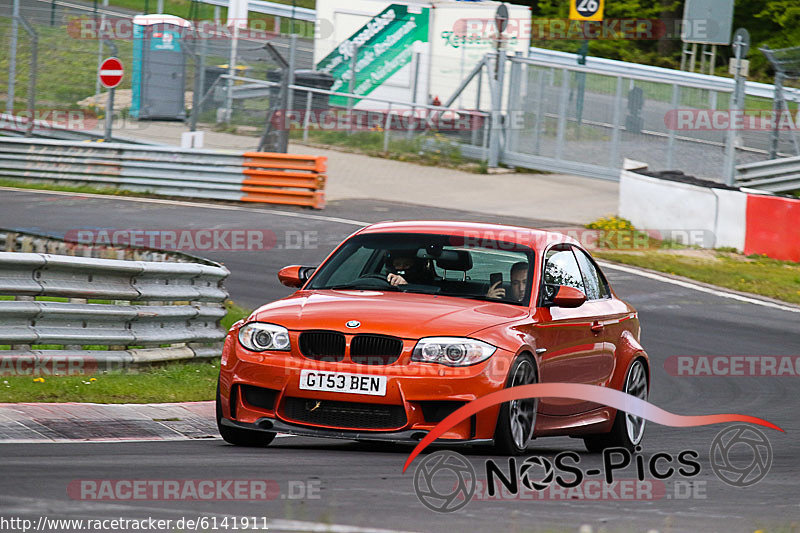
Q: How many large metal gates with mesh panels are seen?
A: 1